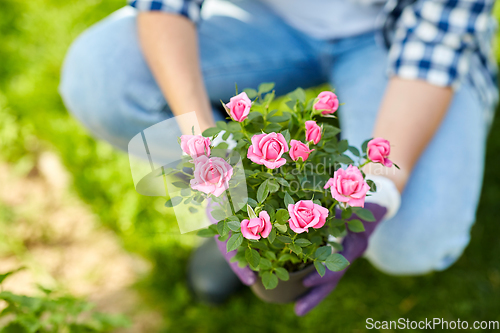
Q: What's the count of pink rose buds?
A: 11